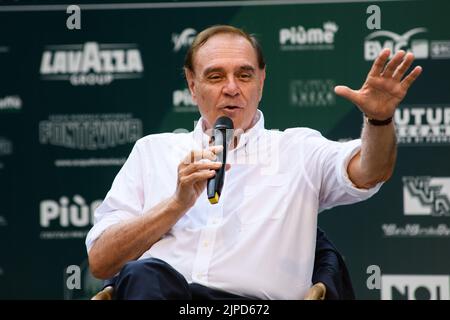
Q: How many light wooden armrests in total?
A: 2